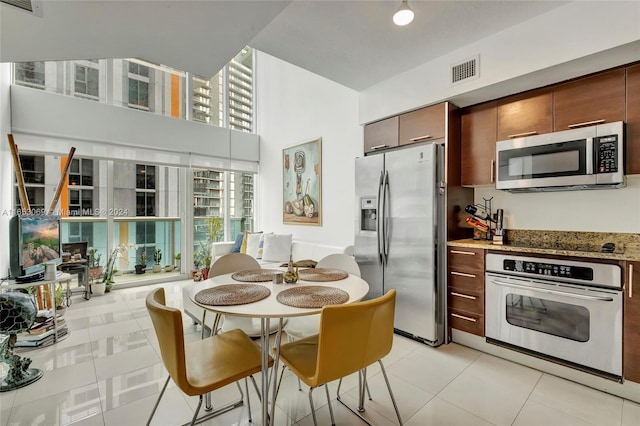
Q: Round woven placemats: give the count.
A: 4